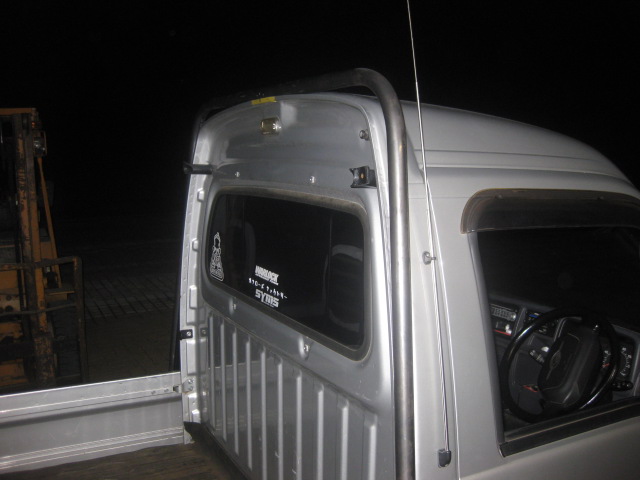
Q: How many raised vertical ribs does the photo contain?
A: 10